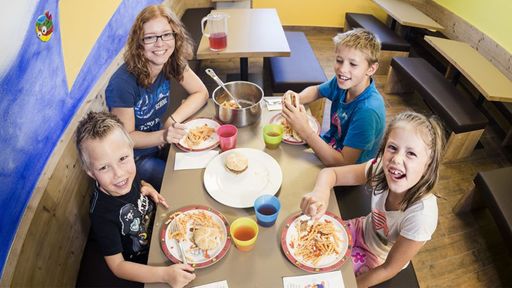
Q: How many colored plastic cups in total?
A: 4